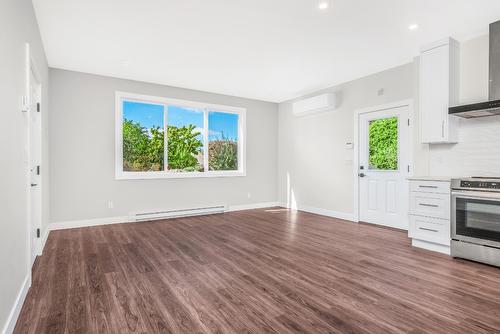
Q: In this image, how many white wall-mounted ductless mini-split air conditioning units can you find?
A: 1